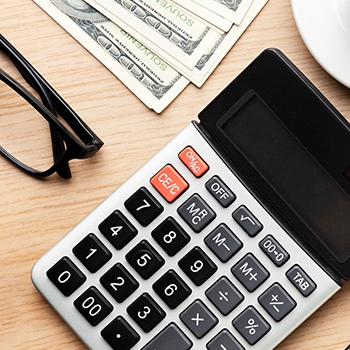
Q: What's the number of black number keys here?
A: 11